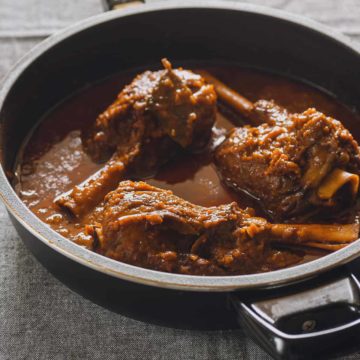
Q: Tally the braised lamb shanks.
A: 3